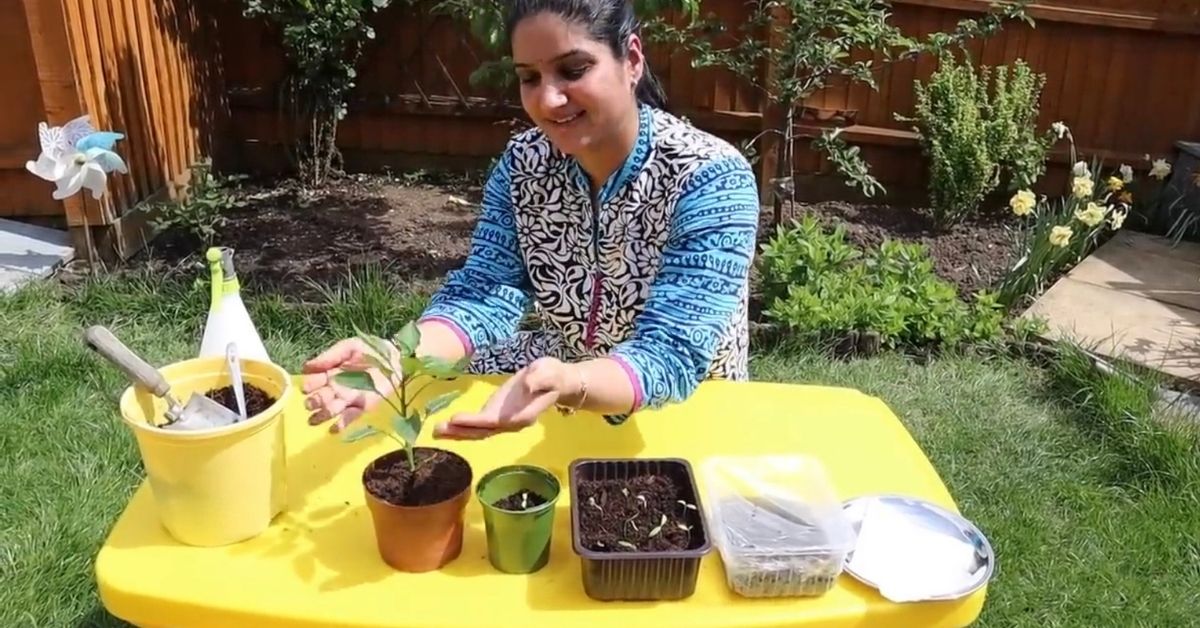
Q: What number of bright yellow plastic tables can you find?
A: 1